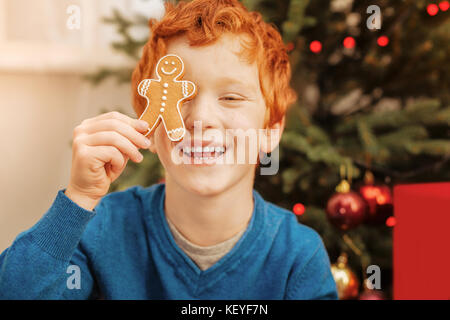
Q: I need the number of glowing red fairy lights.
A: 7